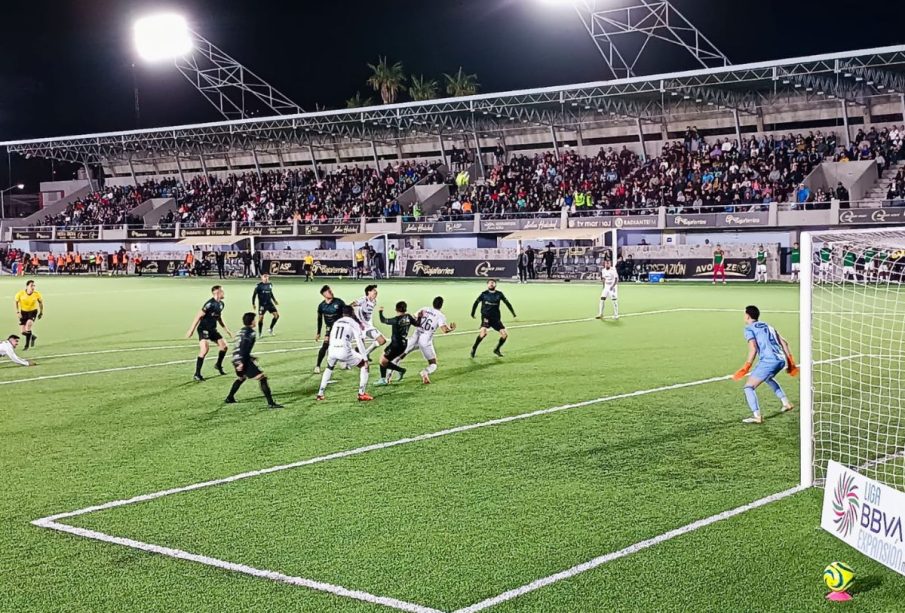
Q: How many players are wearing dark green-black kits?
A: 6